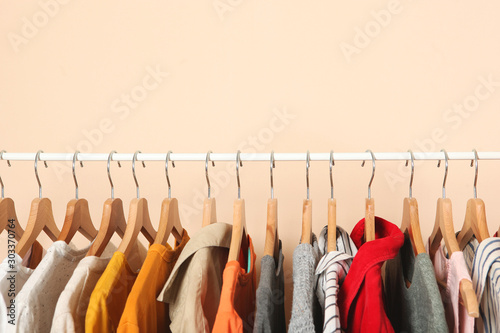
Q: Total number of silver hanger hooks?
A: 15